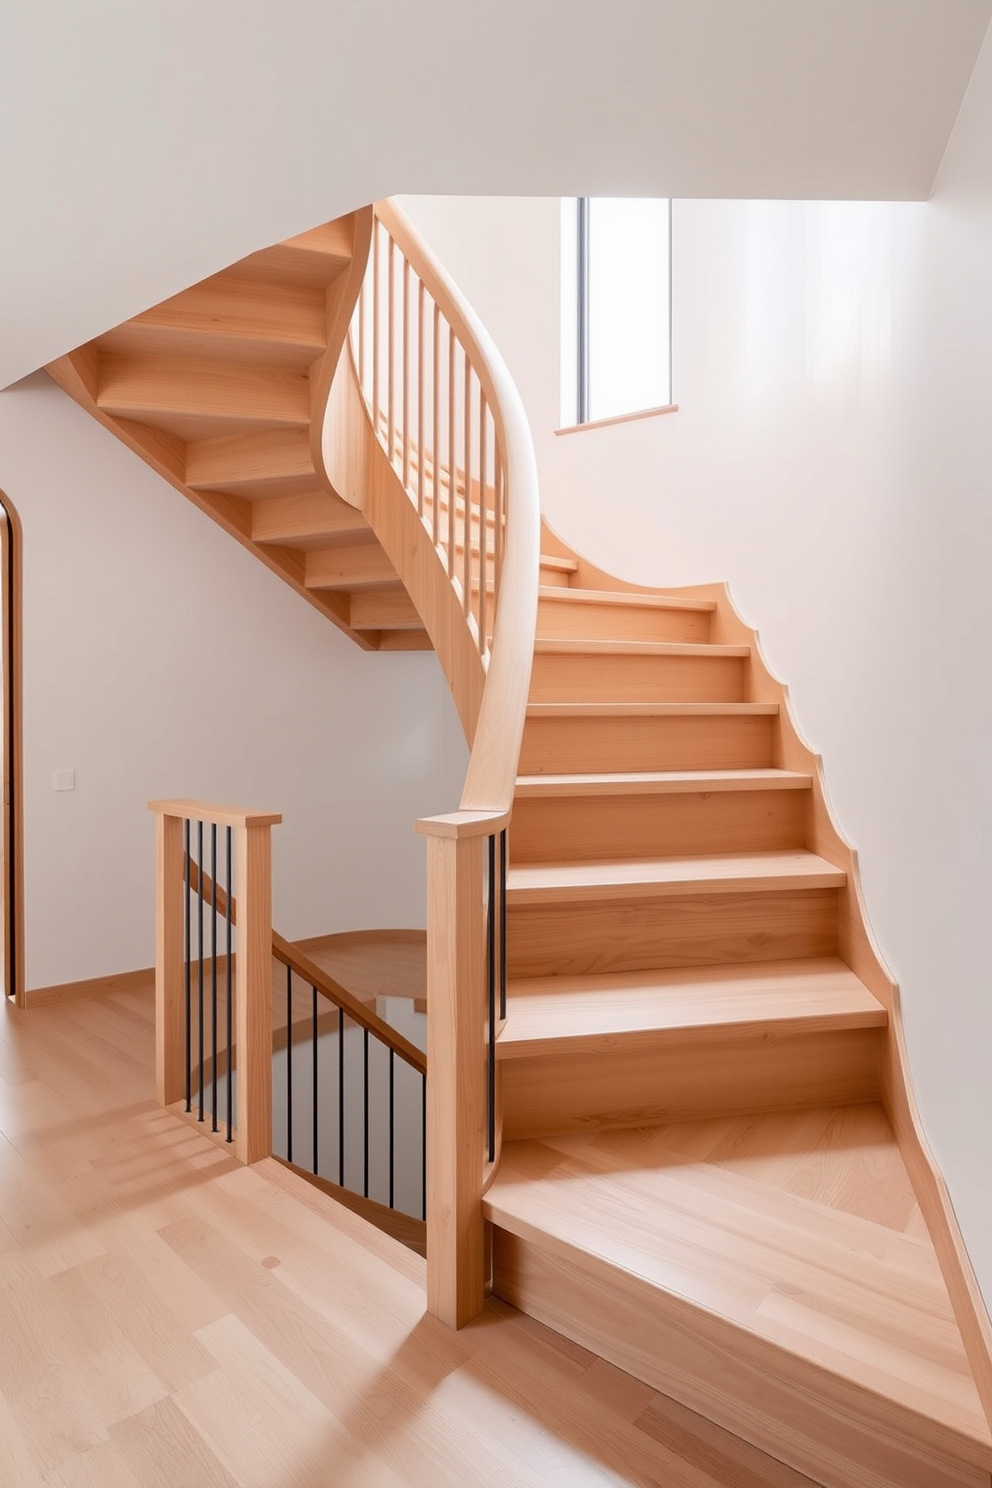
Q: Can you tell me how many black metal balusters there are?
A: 12